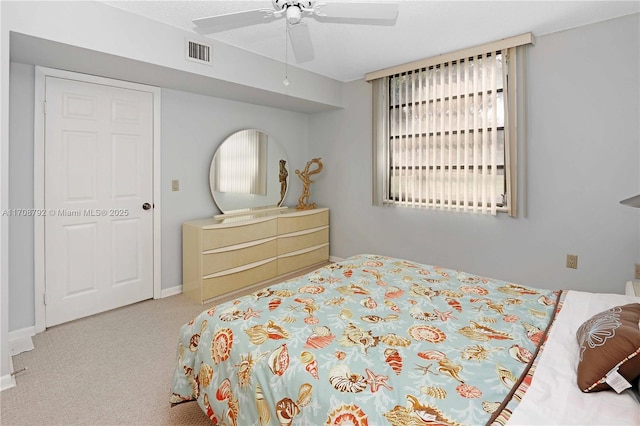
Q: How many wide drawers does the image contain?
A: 6